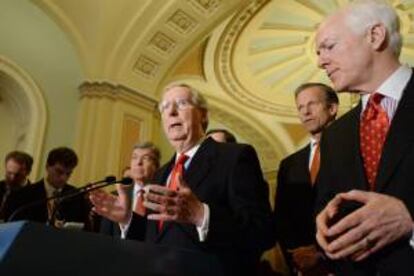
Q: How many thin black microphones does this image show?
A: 2